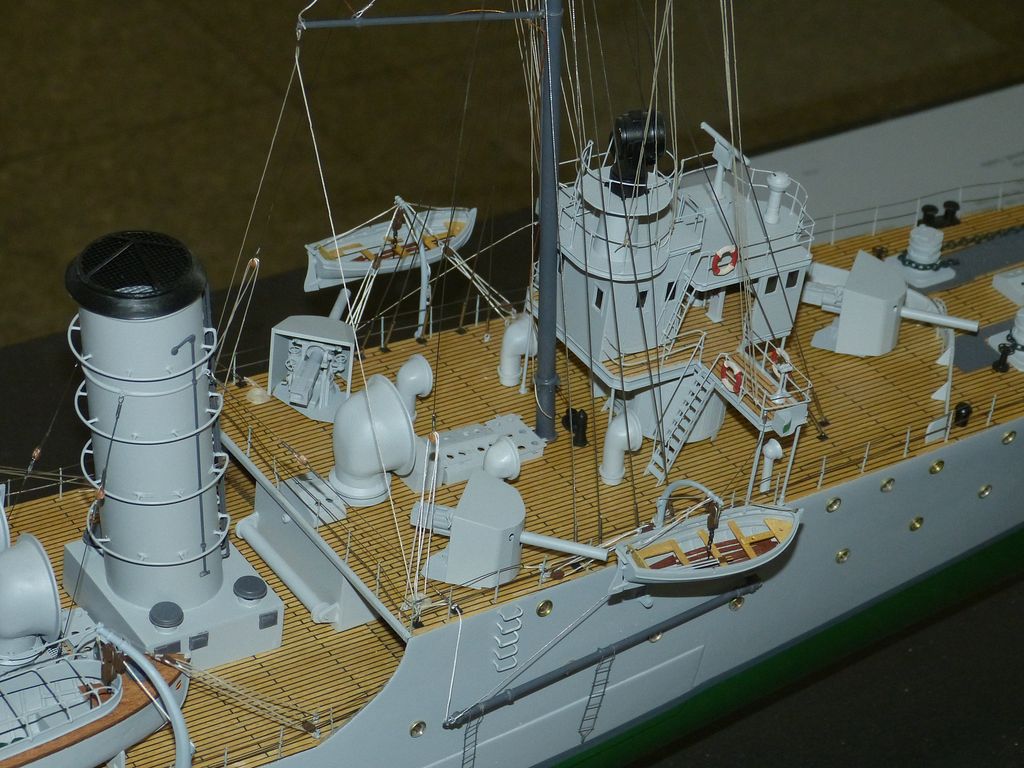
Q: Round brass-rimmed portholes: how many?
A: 11